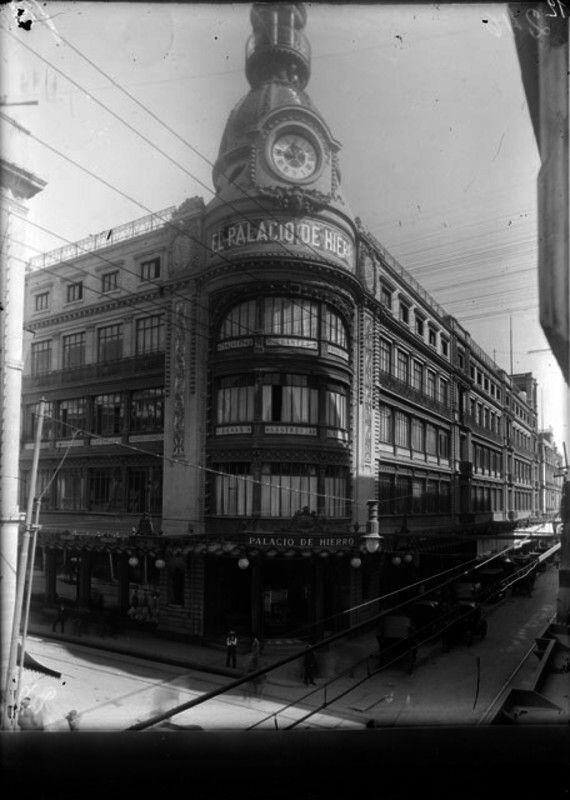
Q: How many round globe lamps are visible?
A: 6